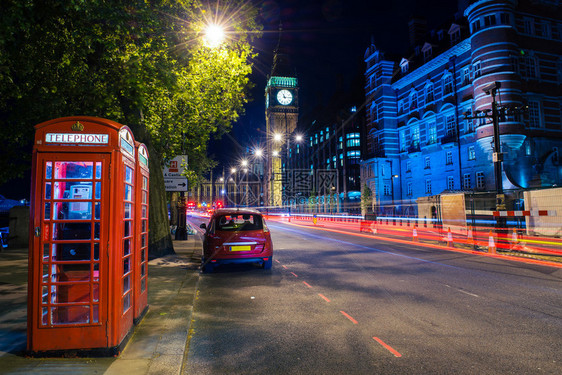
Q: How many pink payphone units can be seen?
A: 0